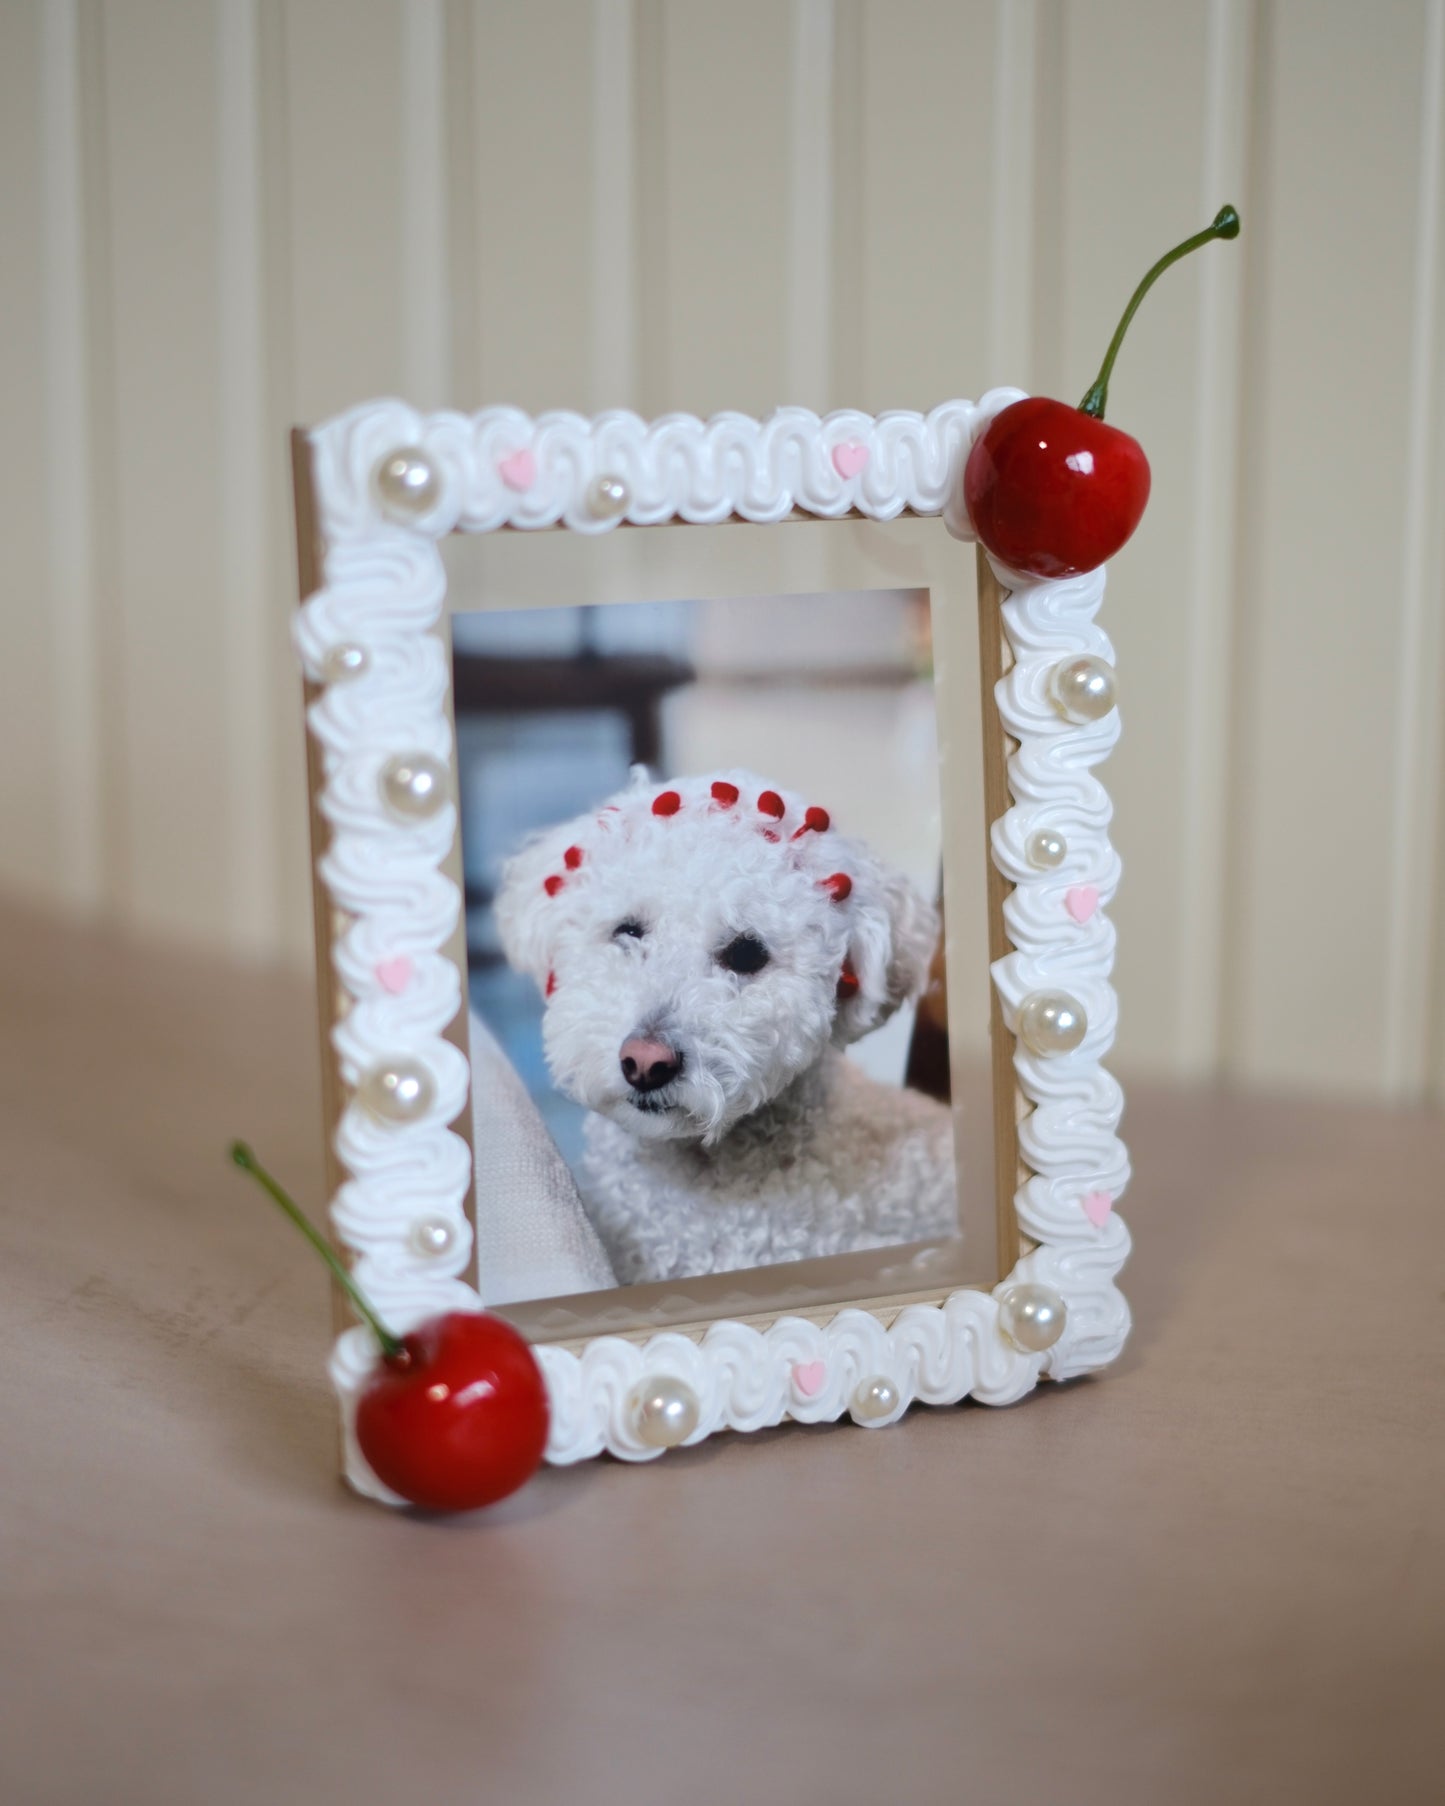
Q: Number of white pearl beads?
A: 12